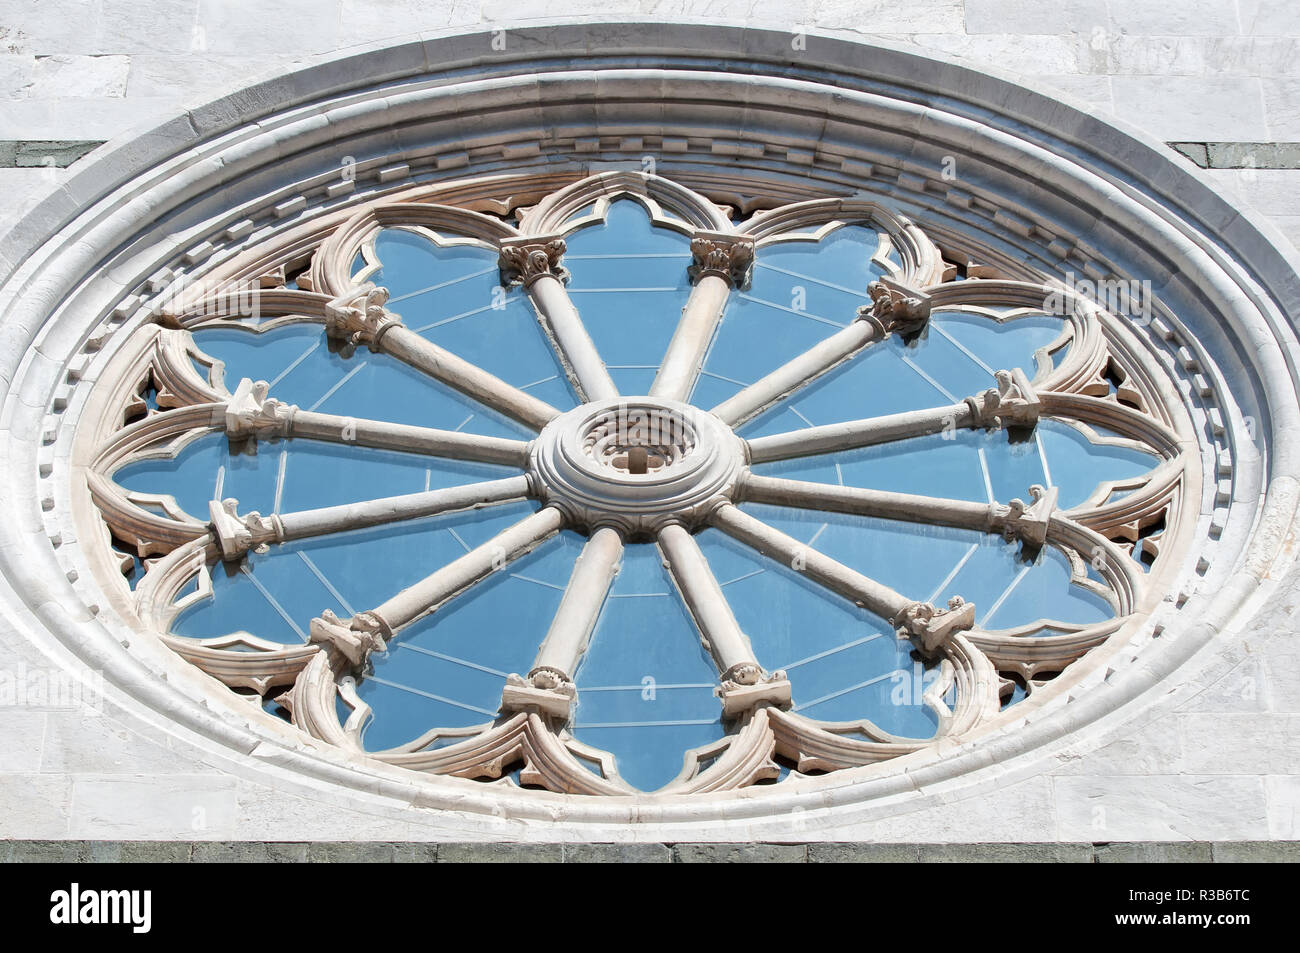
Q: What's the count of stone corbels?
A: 12